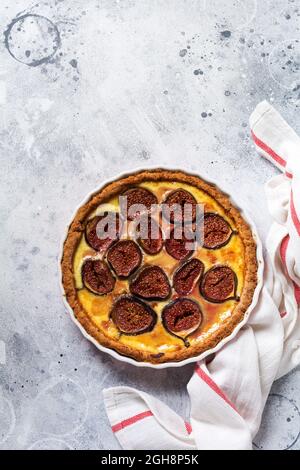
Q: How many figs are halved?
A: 13